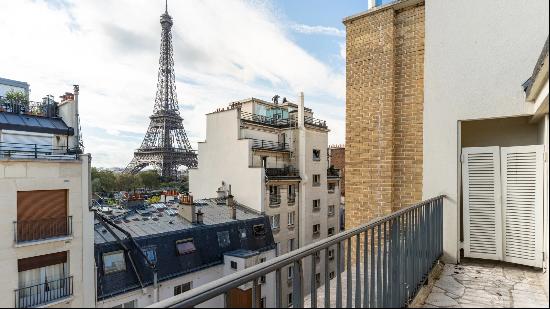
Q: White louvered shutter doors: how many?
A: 2